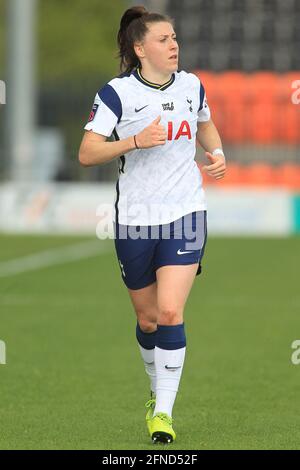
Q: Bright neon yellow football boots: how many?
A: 2